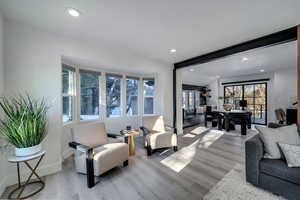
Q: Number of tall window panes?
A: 5